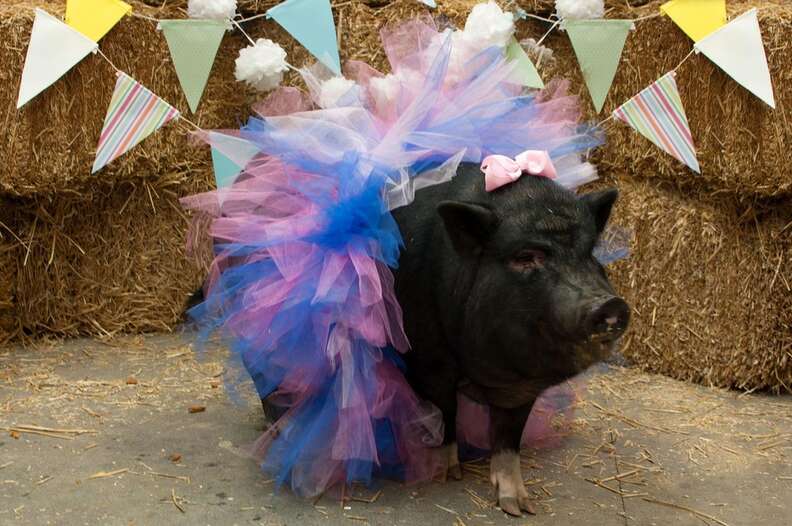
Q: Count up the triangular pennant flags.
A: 11